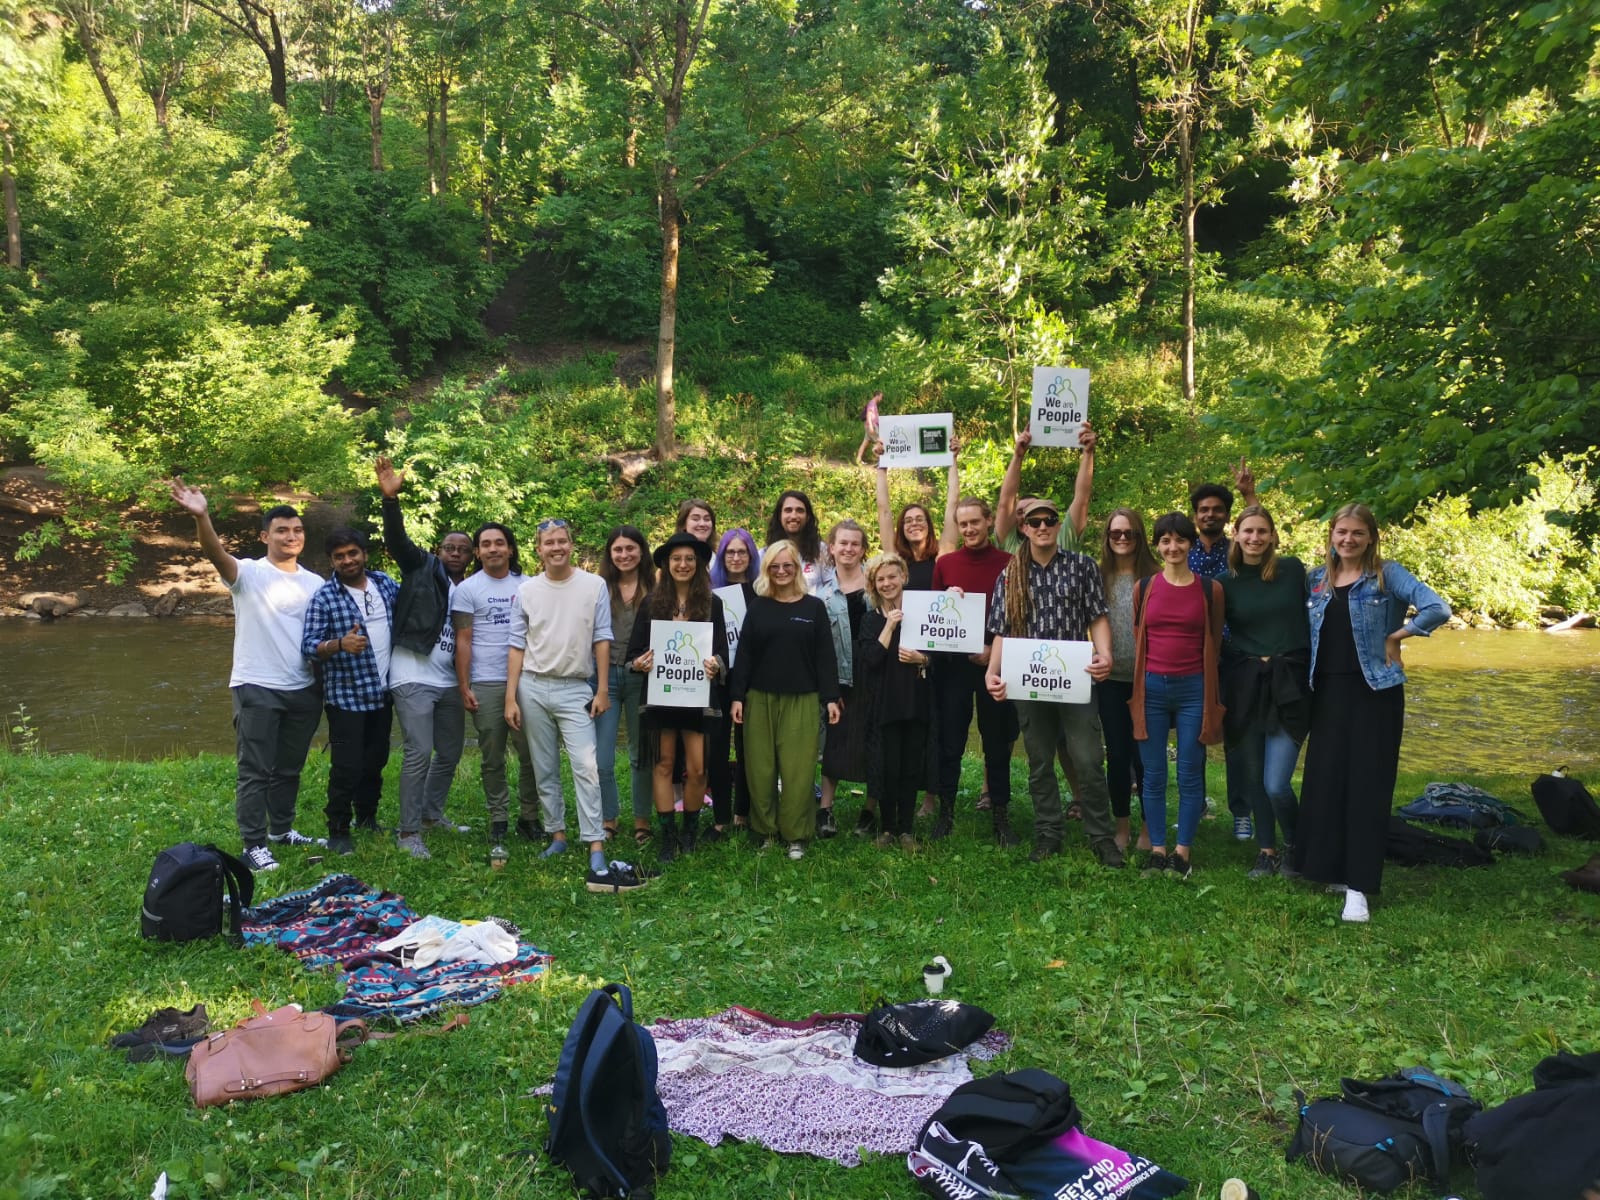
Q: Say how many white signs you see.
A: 6